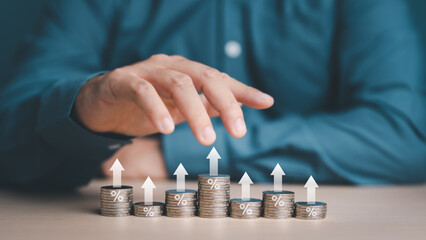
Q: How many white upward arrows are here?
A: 7